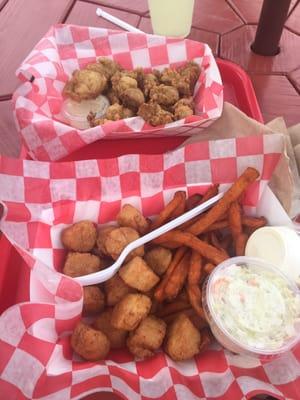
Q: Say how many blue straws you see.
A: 0